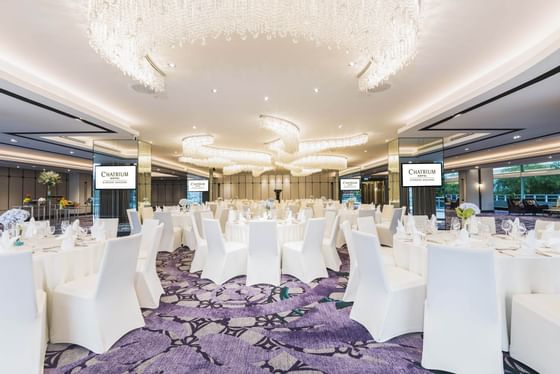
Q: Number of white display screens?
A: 4